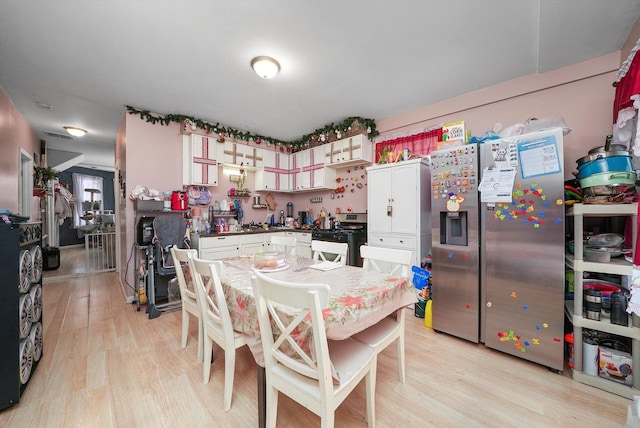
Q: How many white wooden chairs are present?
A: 6